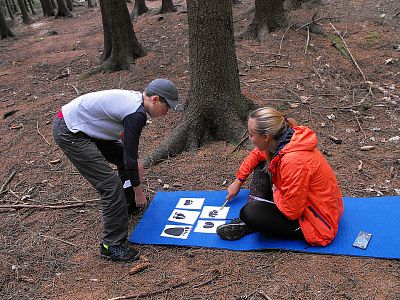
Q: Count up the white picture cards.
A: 5